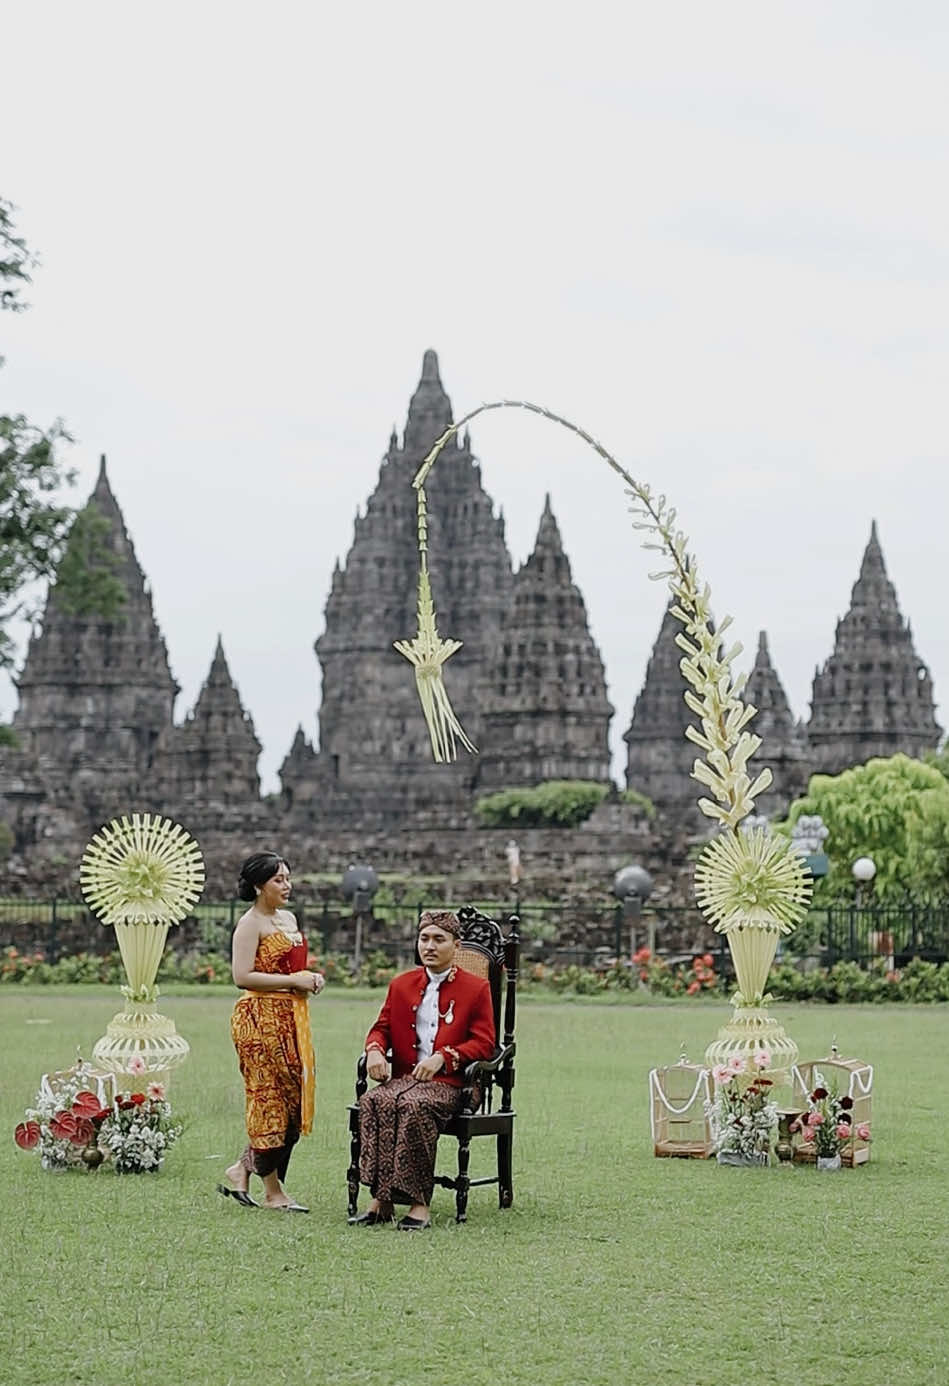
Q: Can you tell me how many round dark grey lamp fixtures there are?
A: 2